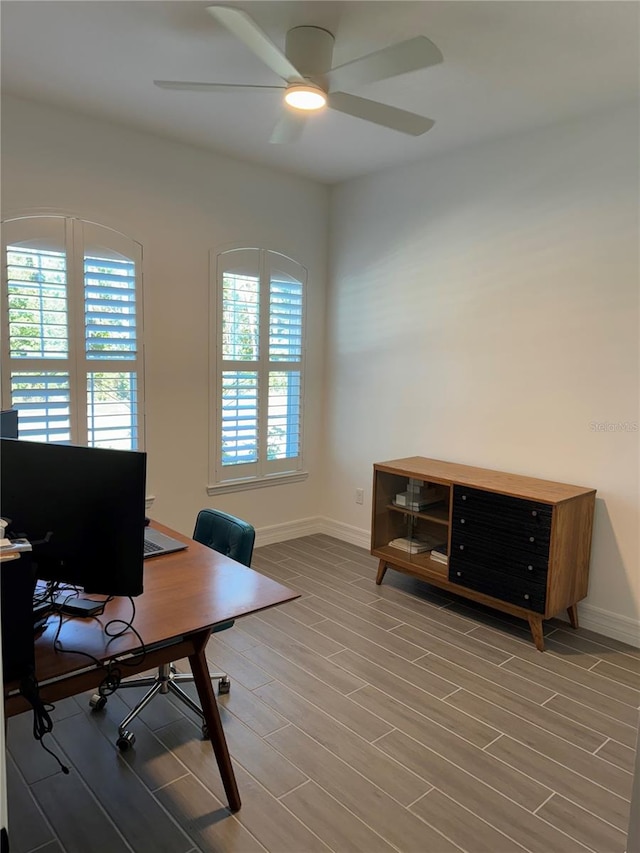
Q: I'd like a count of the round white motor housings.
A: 1